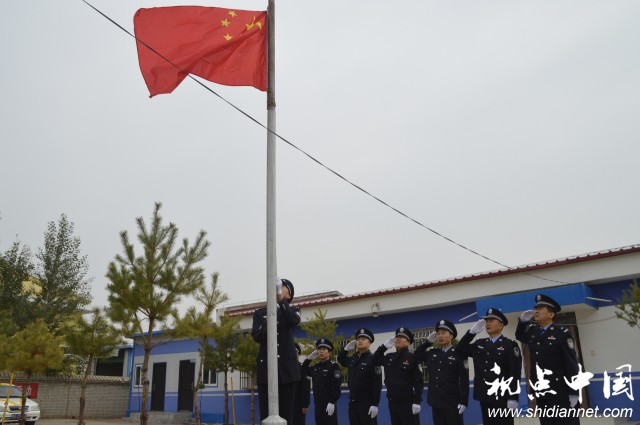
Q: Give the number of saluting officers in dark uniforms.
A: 6